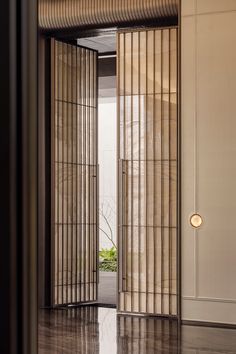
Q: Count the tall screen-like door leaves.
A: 2